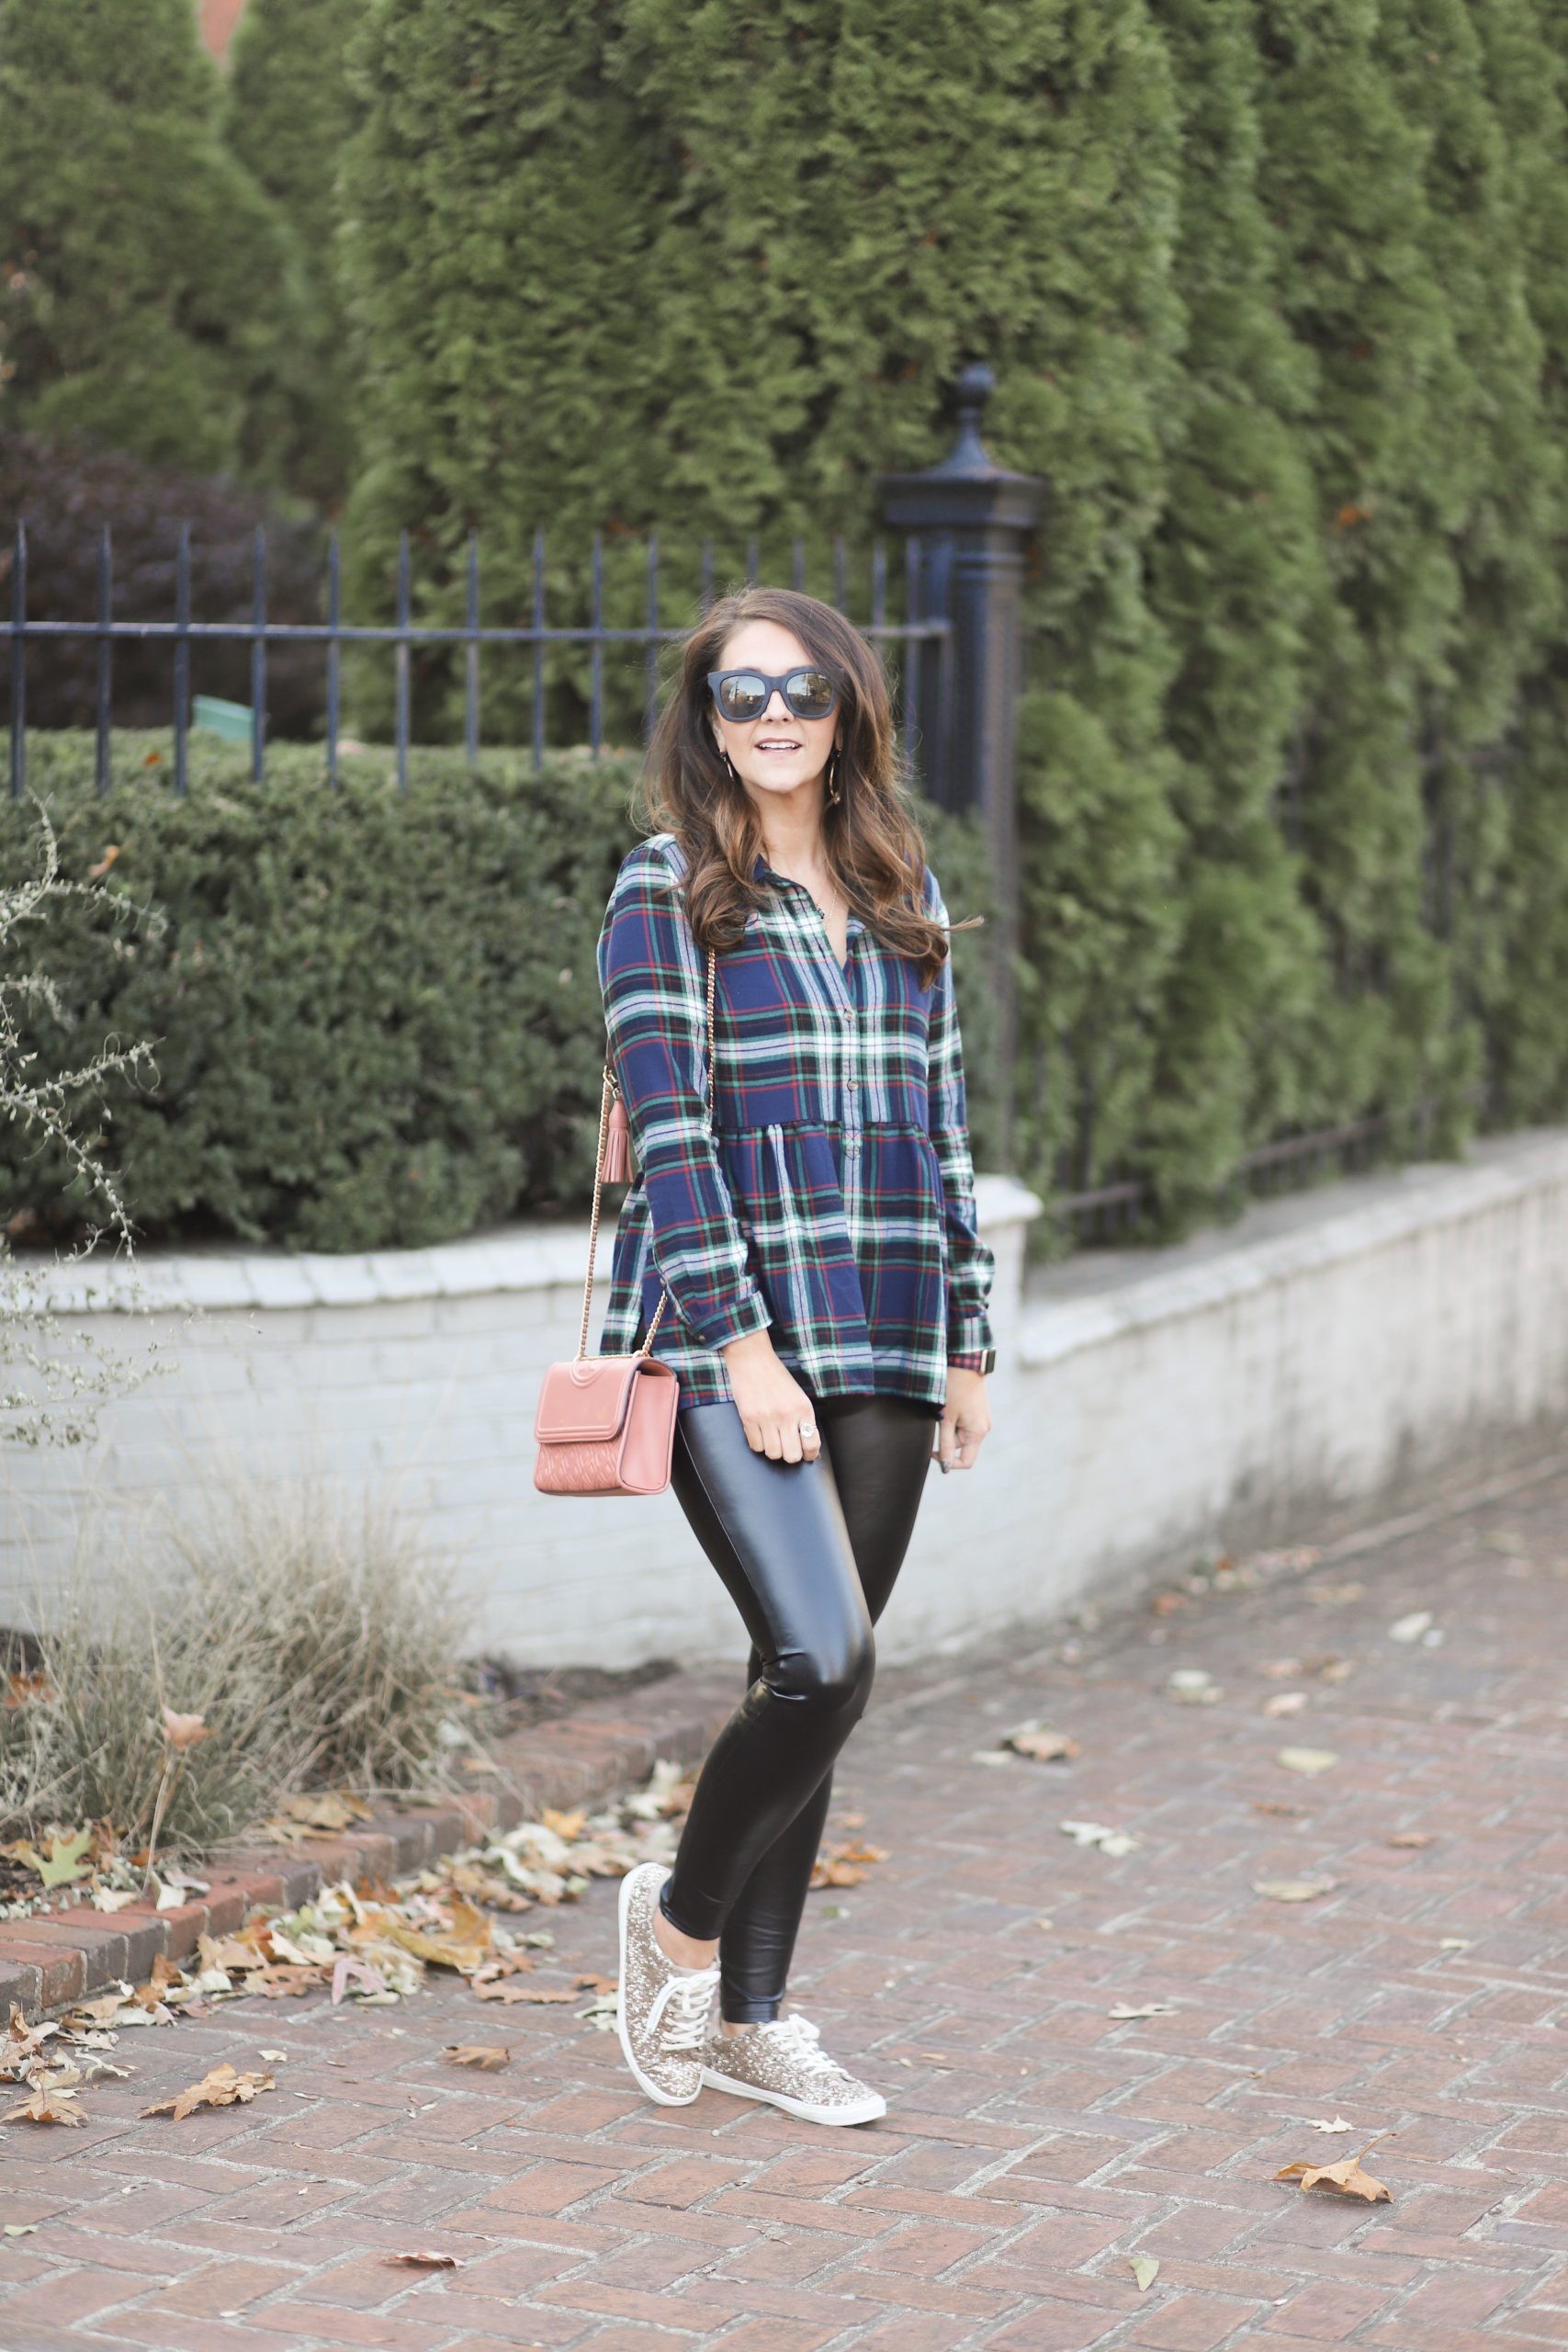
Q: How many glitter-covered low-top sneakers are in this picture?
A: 2